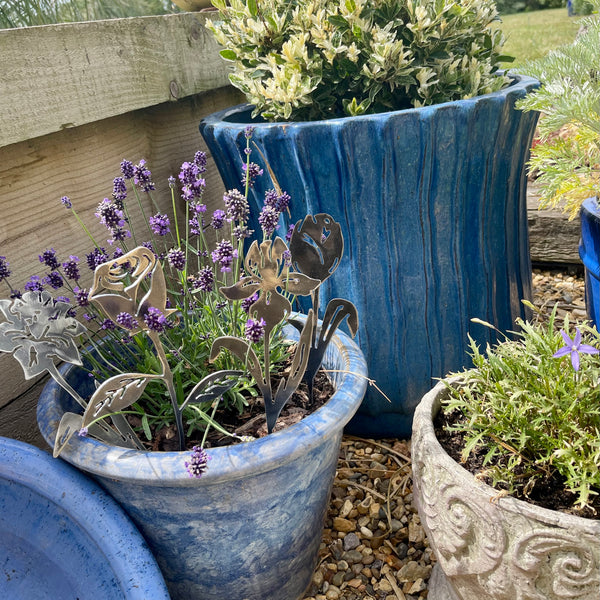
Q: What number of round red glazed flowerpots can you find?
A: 0